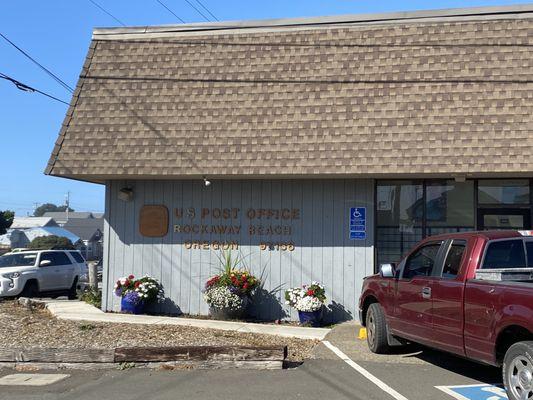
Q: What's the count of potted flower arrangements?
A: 3